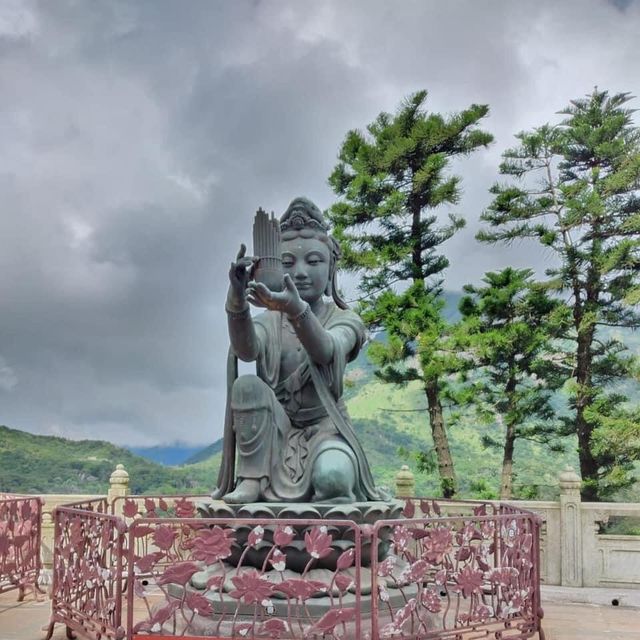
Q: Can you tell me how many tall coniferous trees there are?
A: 3